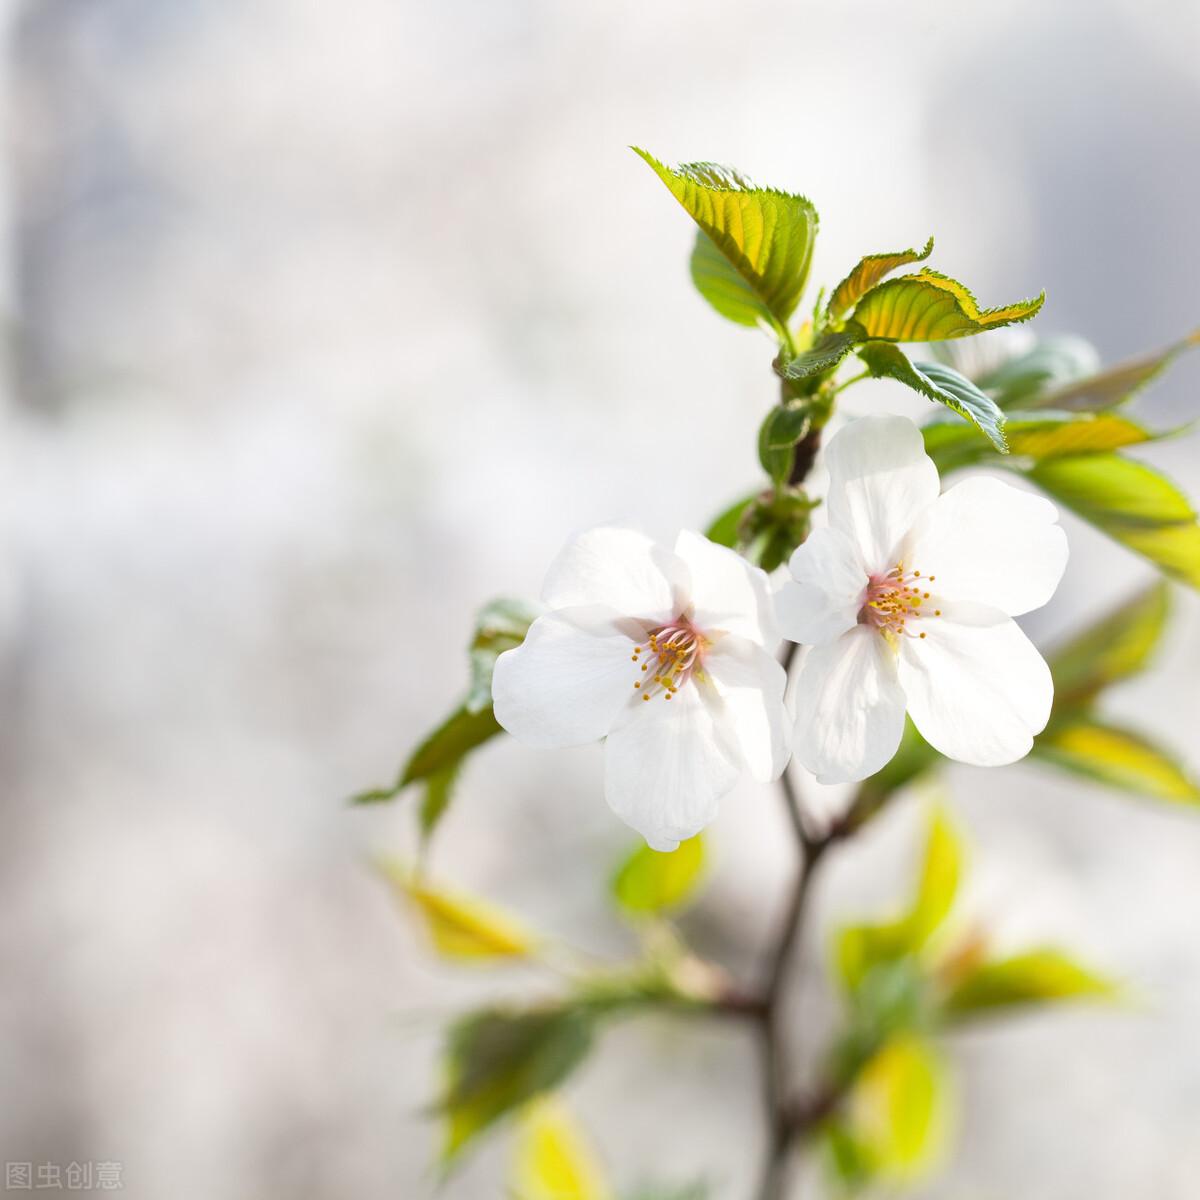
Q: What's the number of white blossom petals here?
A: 10